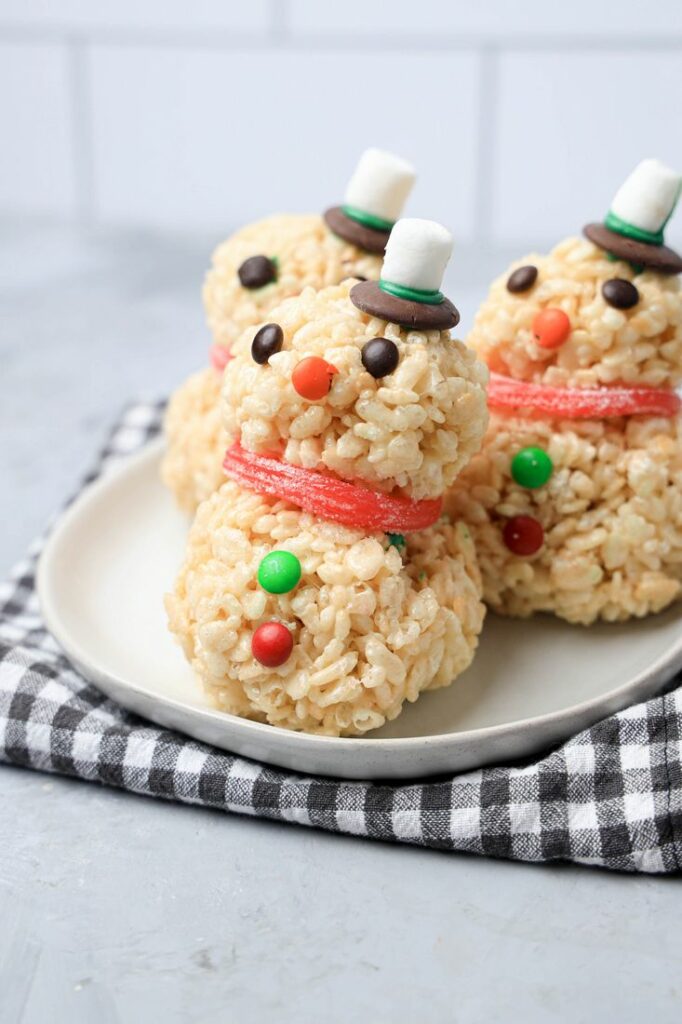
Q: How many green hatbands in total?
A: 3